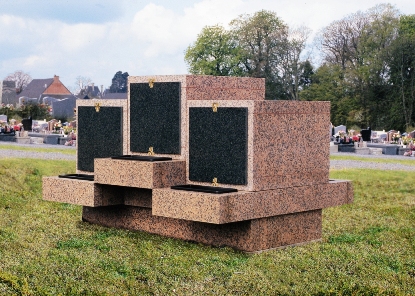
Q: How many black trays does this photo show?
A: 3